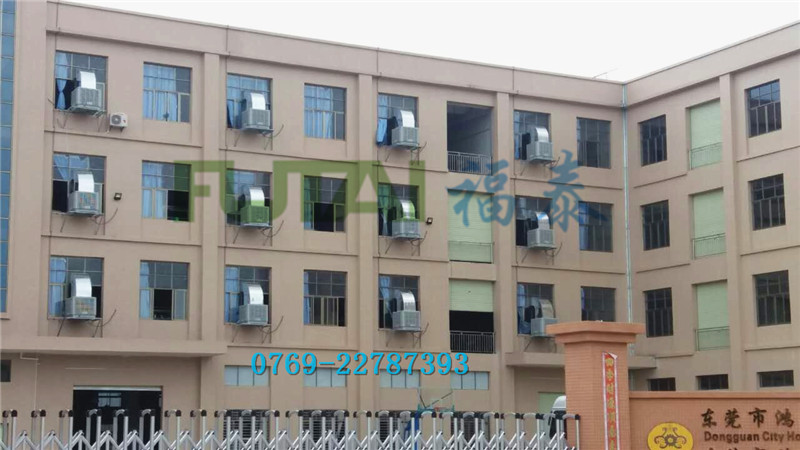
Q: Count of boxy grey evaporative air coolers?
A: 12